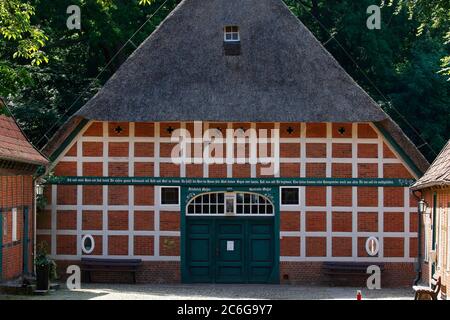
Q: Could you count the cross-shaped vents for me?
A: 6